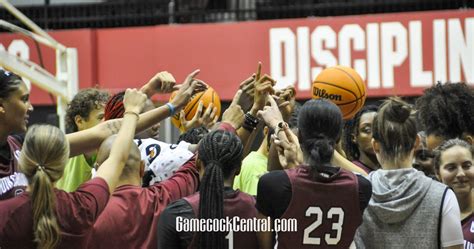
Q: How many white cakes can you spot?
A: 0